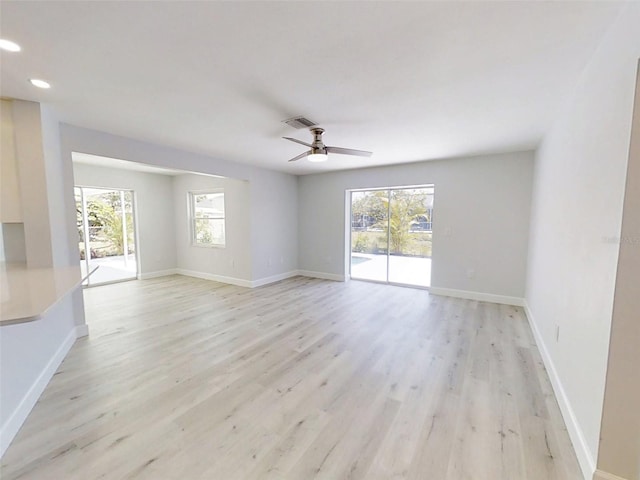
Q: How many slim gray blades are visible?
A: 3